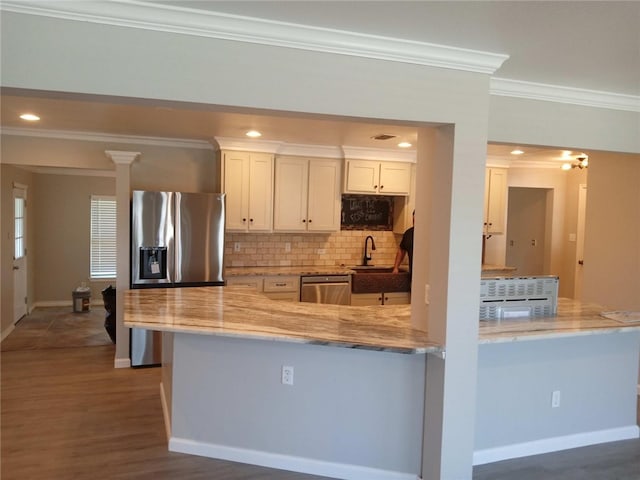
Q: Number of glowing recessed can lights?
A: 4